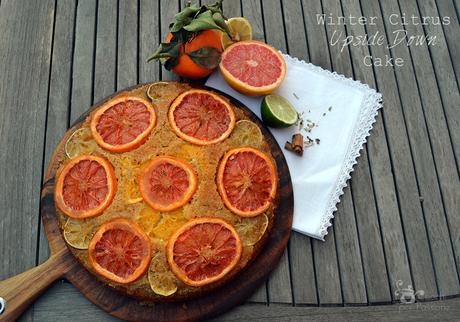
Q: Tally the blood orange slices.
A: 7